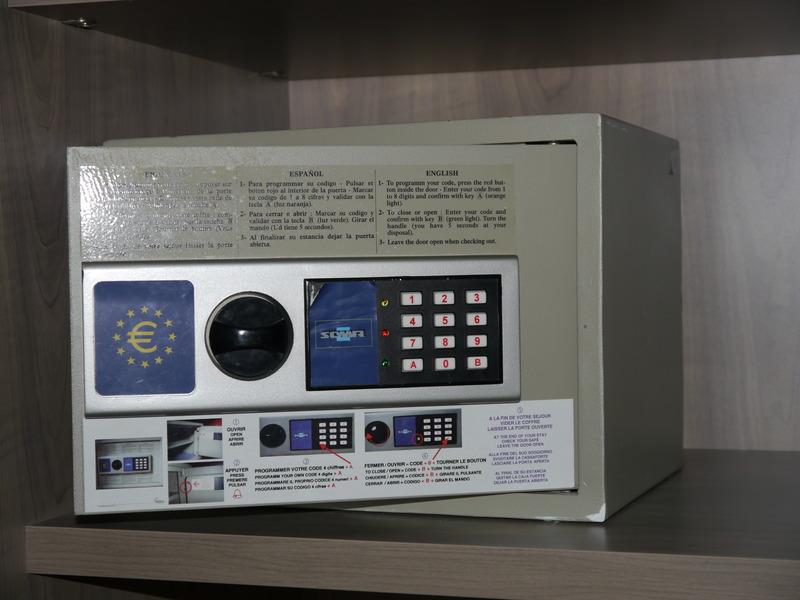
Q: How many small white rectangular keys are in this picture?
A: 12